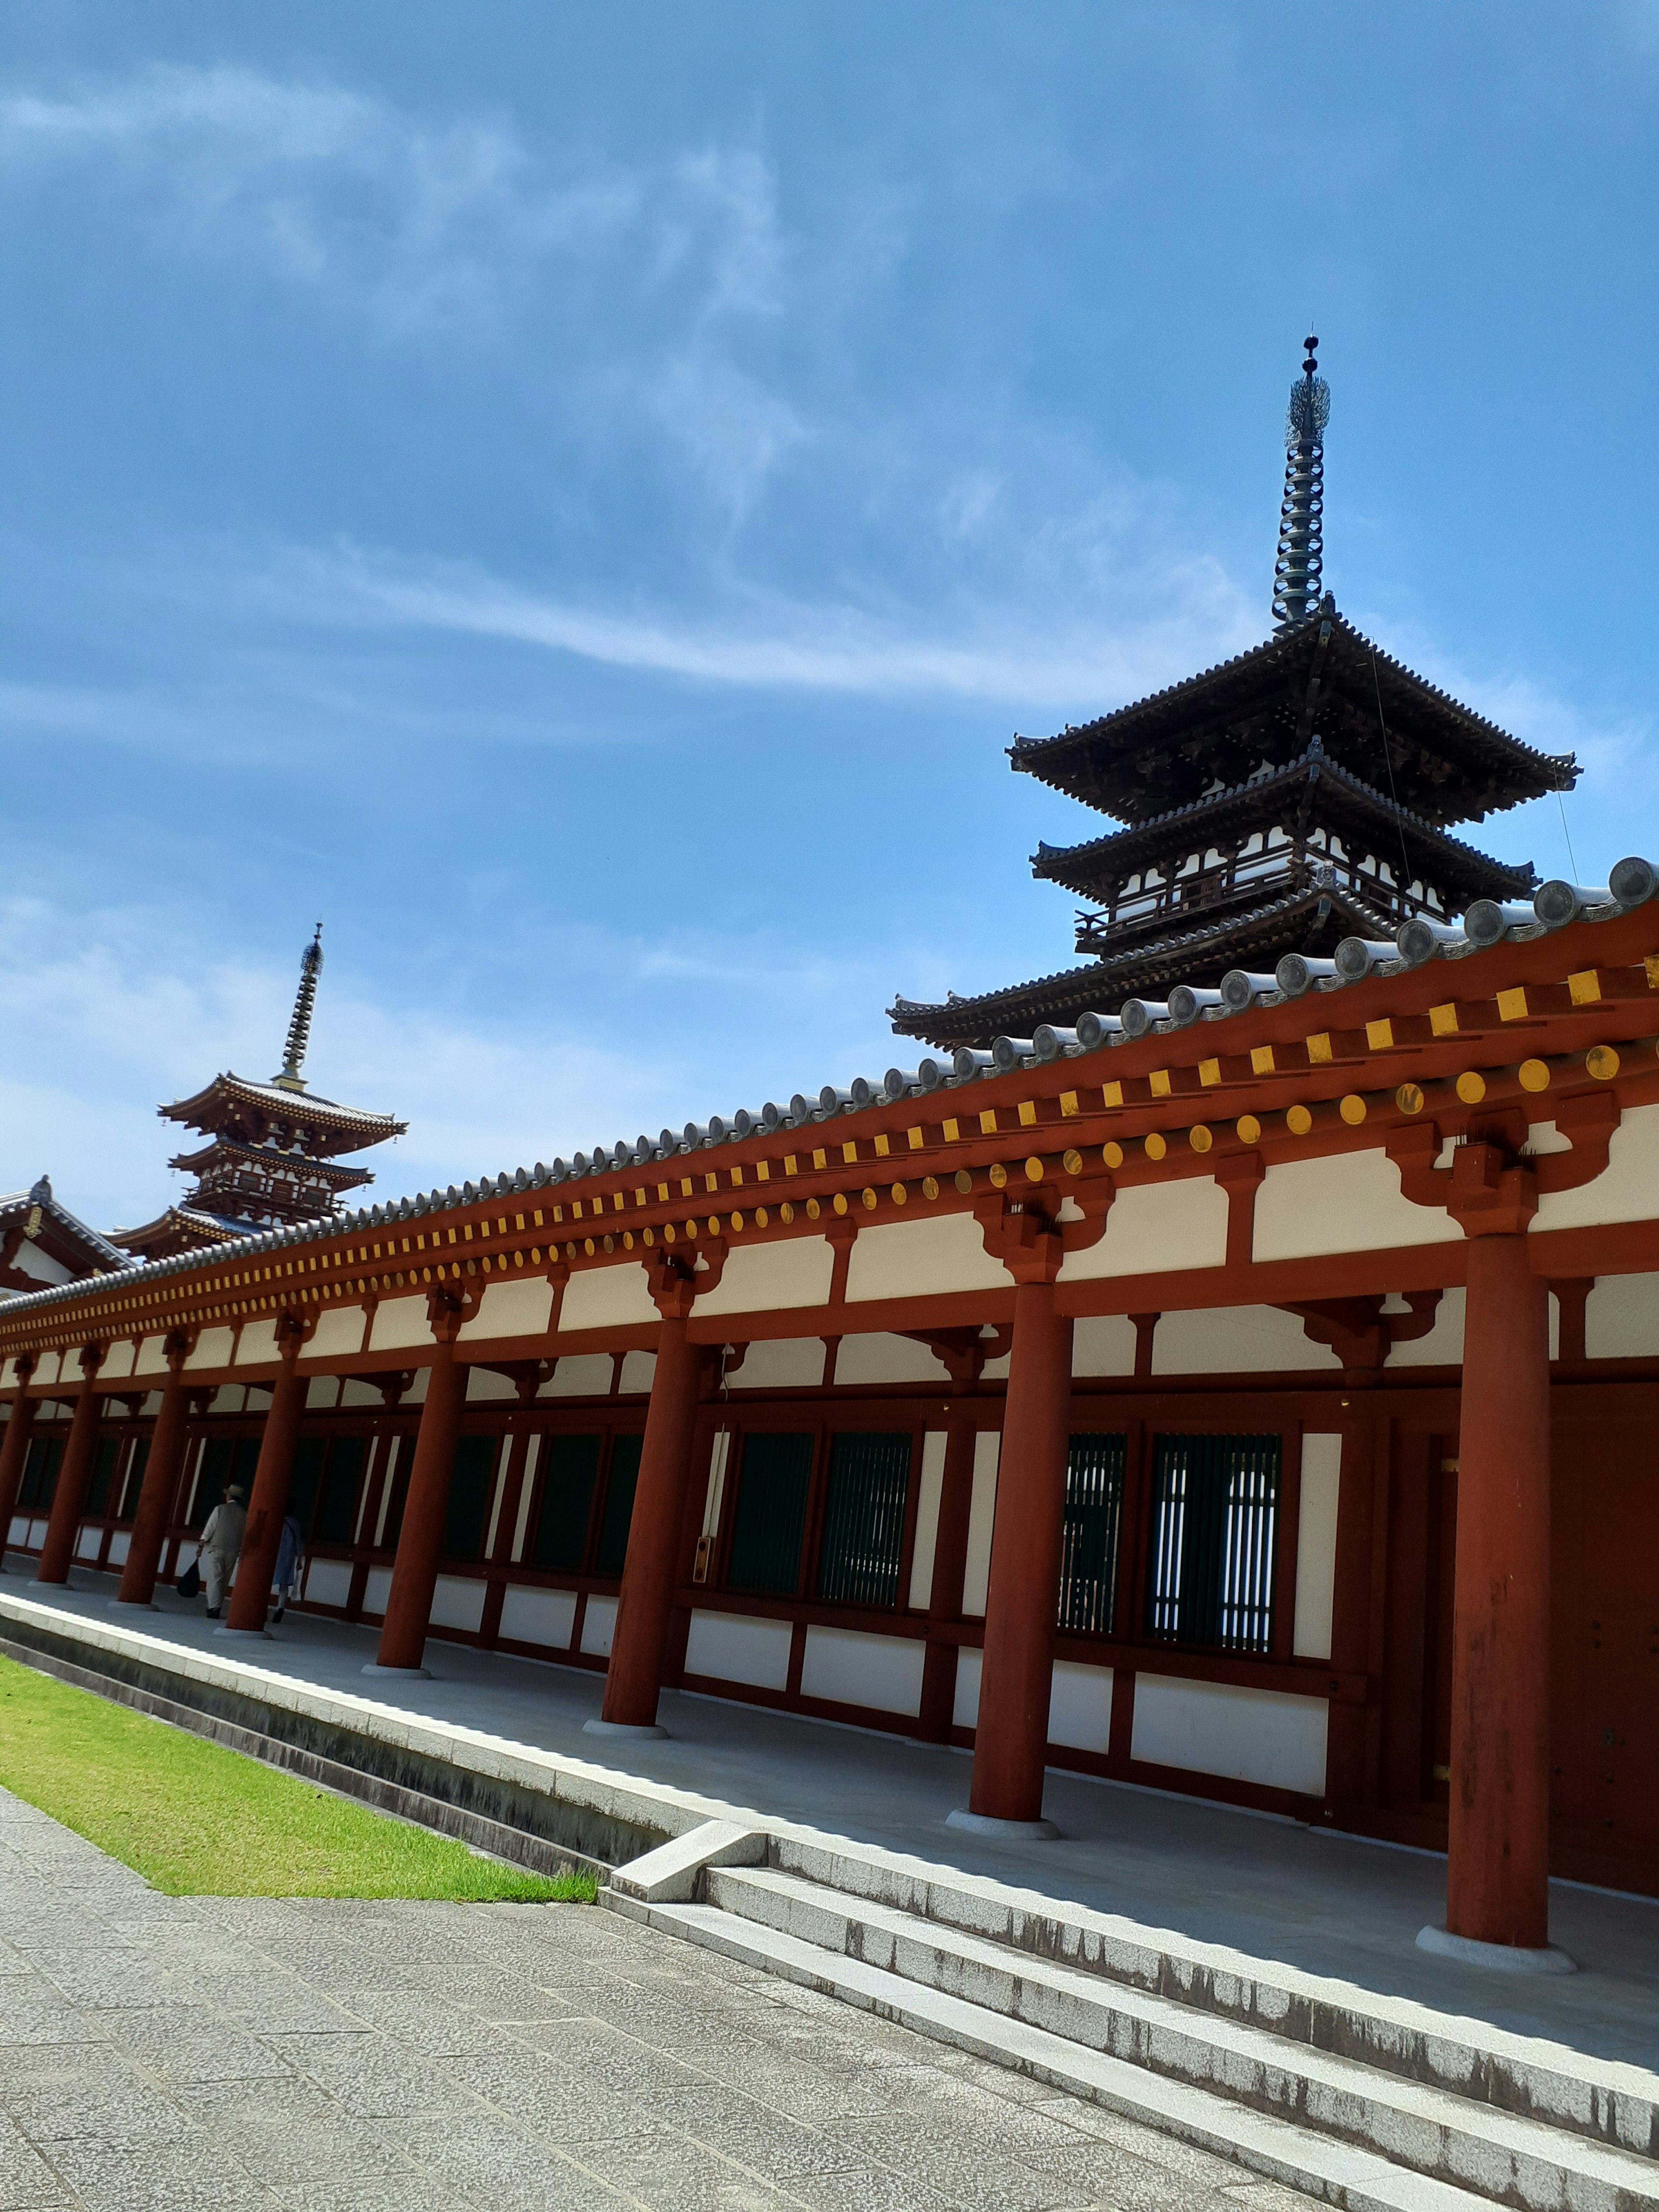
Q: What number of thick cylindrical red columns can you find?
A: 8